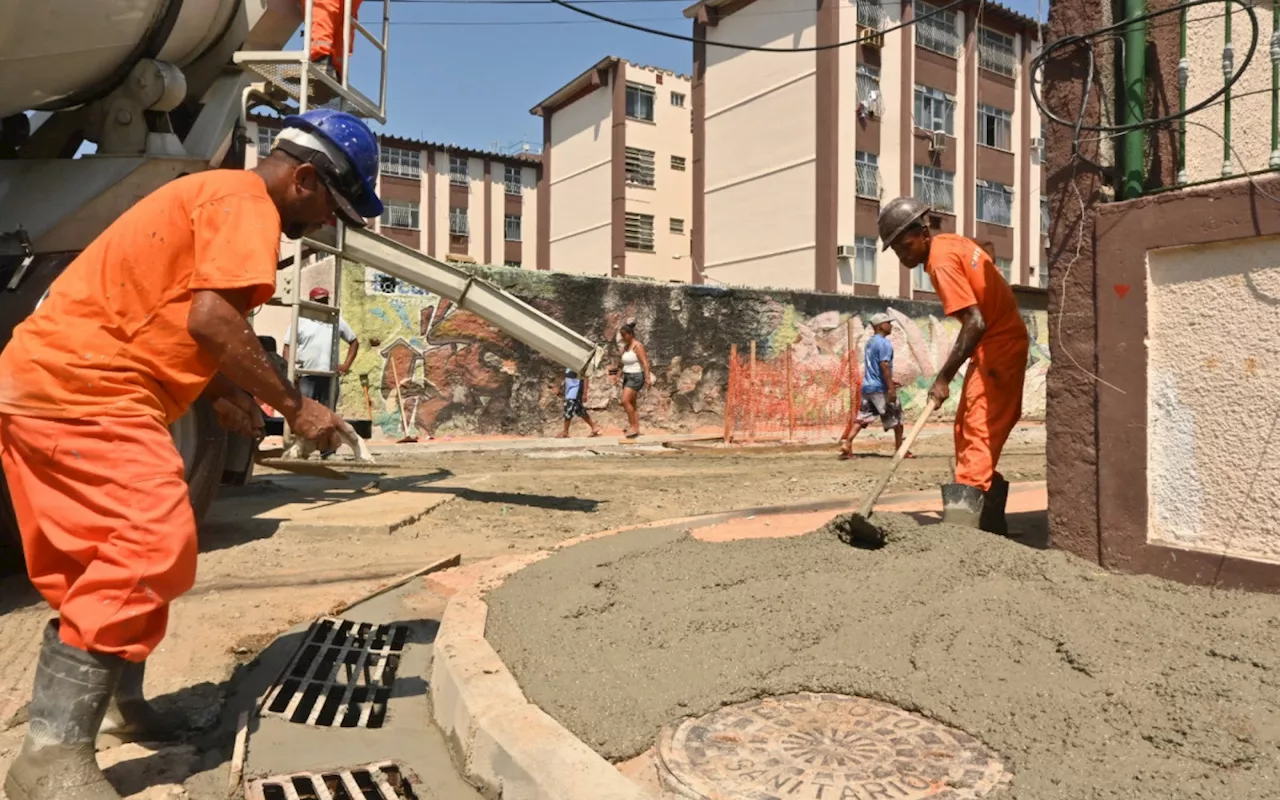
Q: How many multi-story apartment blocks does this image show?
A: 3